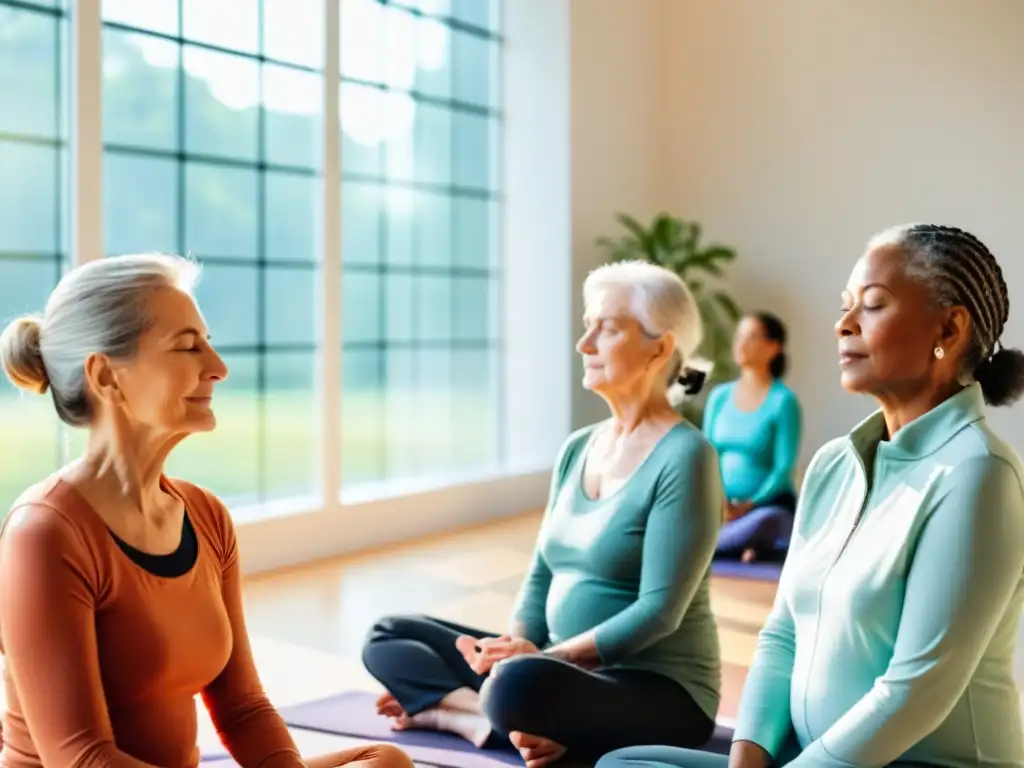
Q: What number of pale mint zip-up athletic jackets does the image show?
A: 1